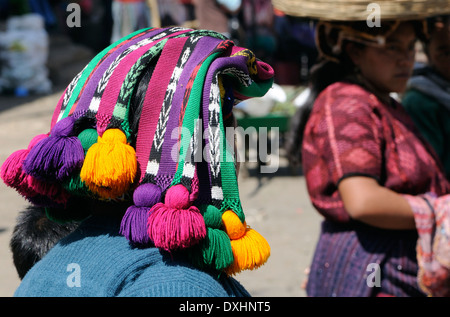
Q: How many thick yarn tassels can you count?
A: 8